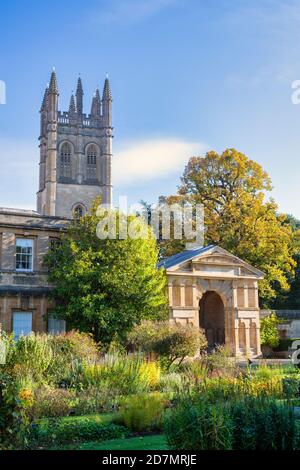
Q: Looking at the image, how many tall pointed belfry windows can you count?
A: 2